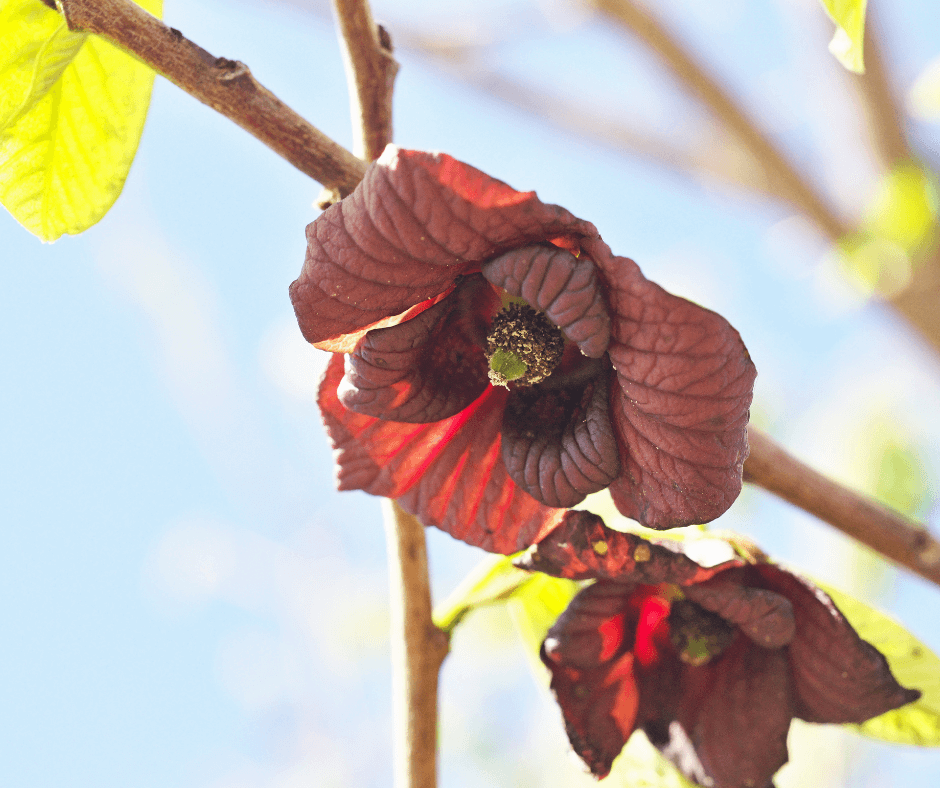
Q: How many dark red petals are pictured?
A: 12